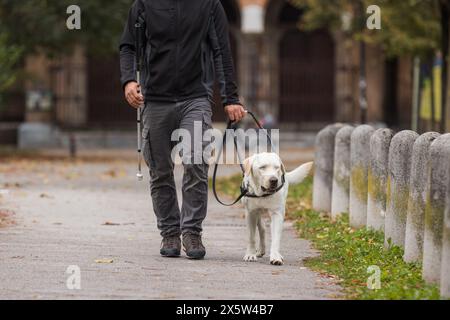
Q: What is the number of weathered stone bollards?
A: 8